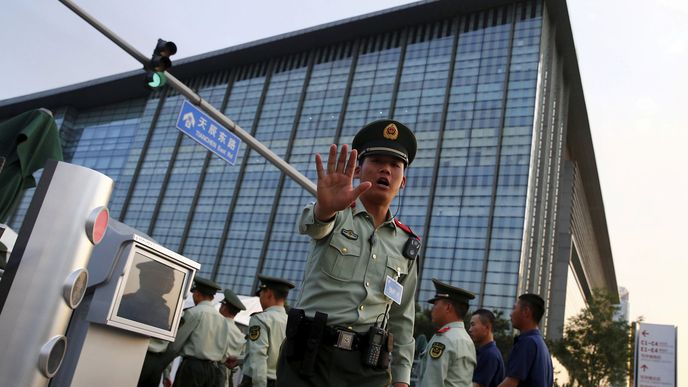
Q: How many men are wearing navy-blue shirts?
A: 2